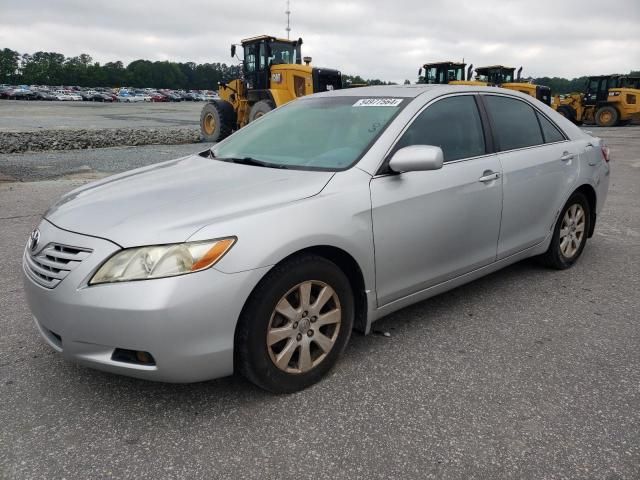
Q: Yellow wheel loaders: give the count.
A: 4